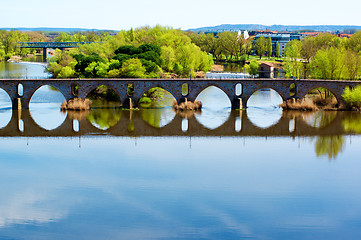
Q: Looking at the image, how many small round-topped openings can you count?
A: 6